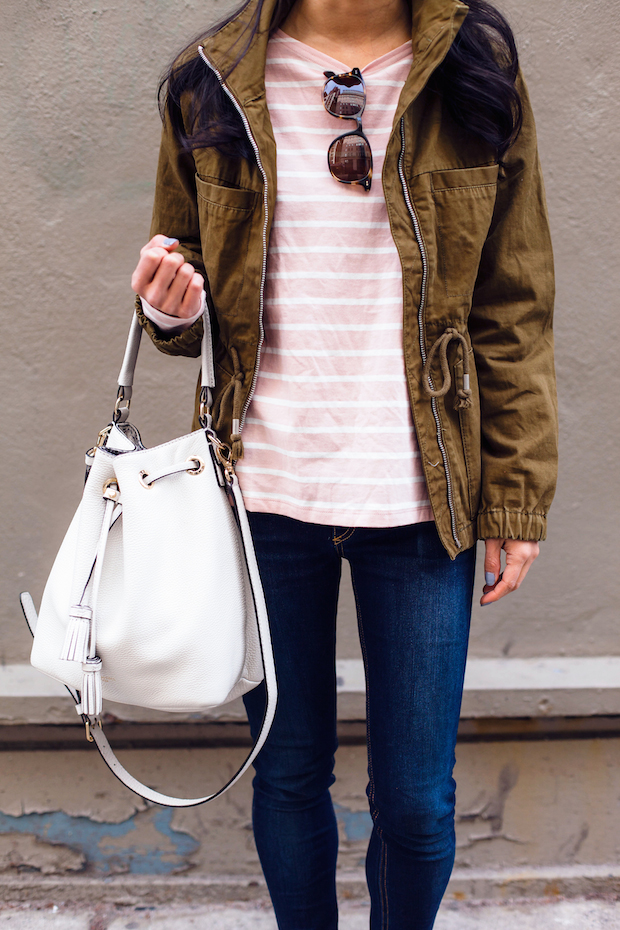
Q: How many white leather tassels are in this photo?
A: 2